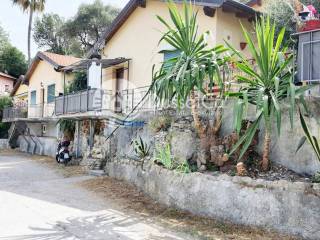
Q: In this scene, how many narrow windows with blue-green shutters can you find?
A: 2